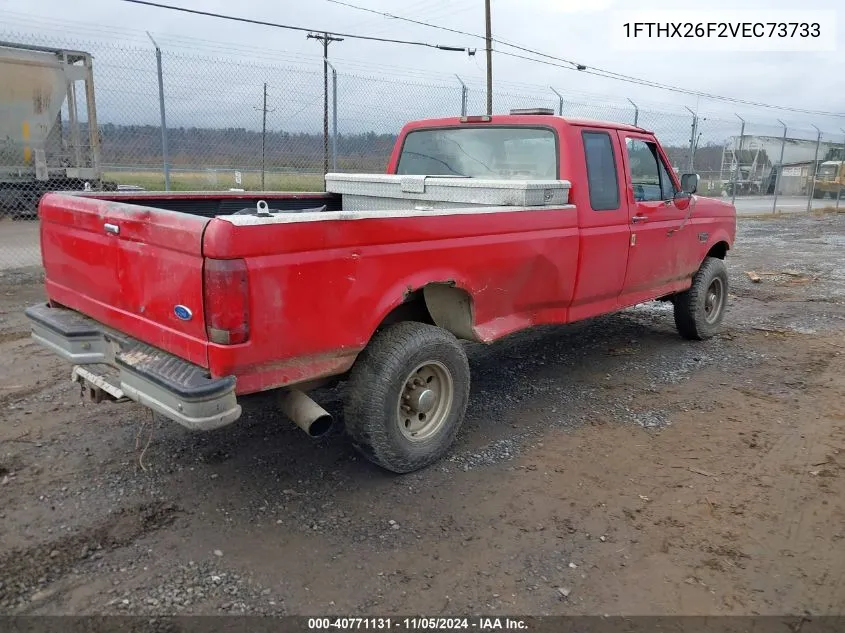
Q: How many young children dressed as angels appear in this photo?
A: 0